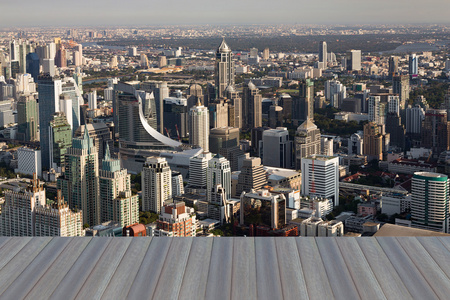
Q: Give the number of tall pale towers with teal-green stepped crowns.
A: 2